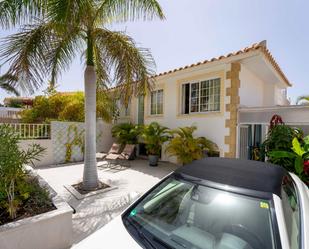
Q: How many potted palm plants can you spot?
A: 3